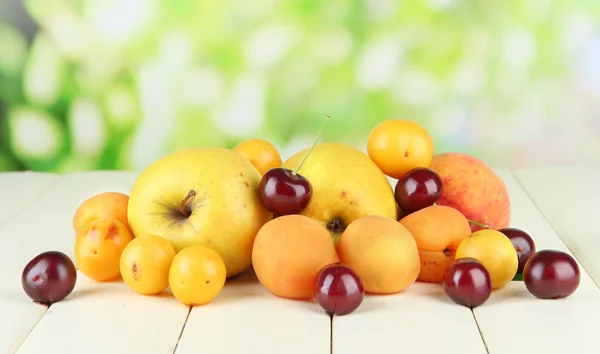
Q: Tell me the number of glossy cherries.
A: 7